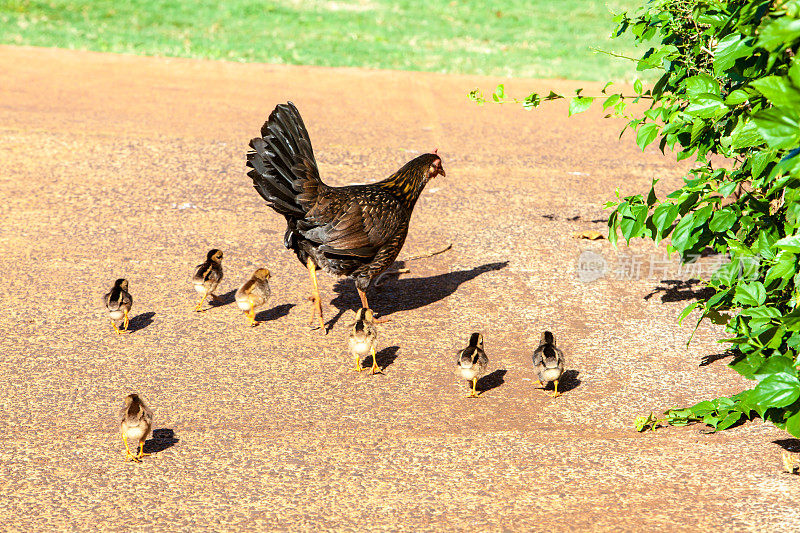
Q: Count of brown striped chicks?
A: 7